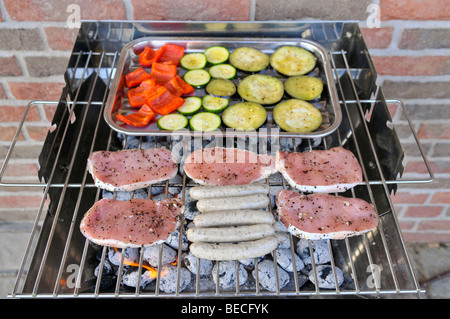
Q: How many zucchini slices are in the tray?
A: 8